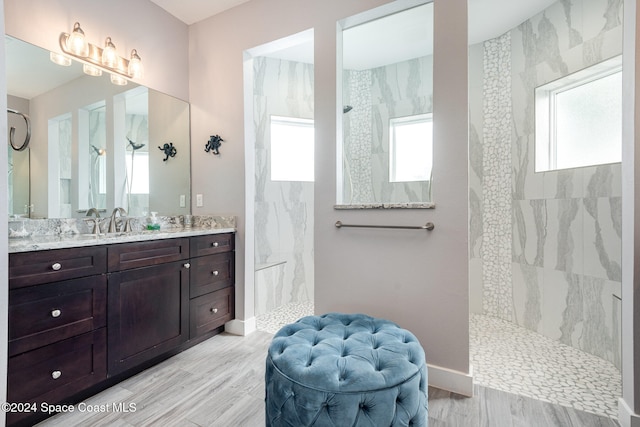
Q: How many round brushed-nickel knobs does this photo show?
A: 7